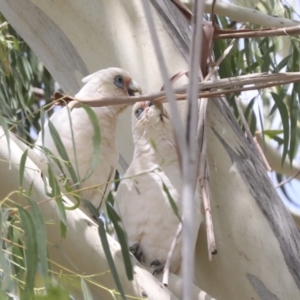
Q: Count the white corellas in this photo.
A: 2